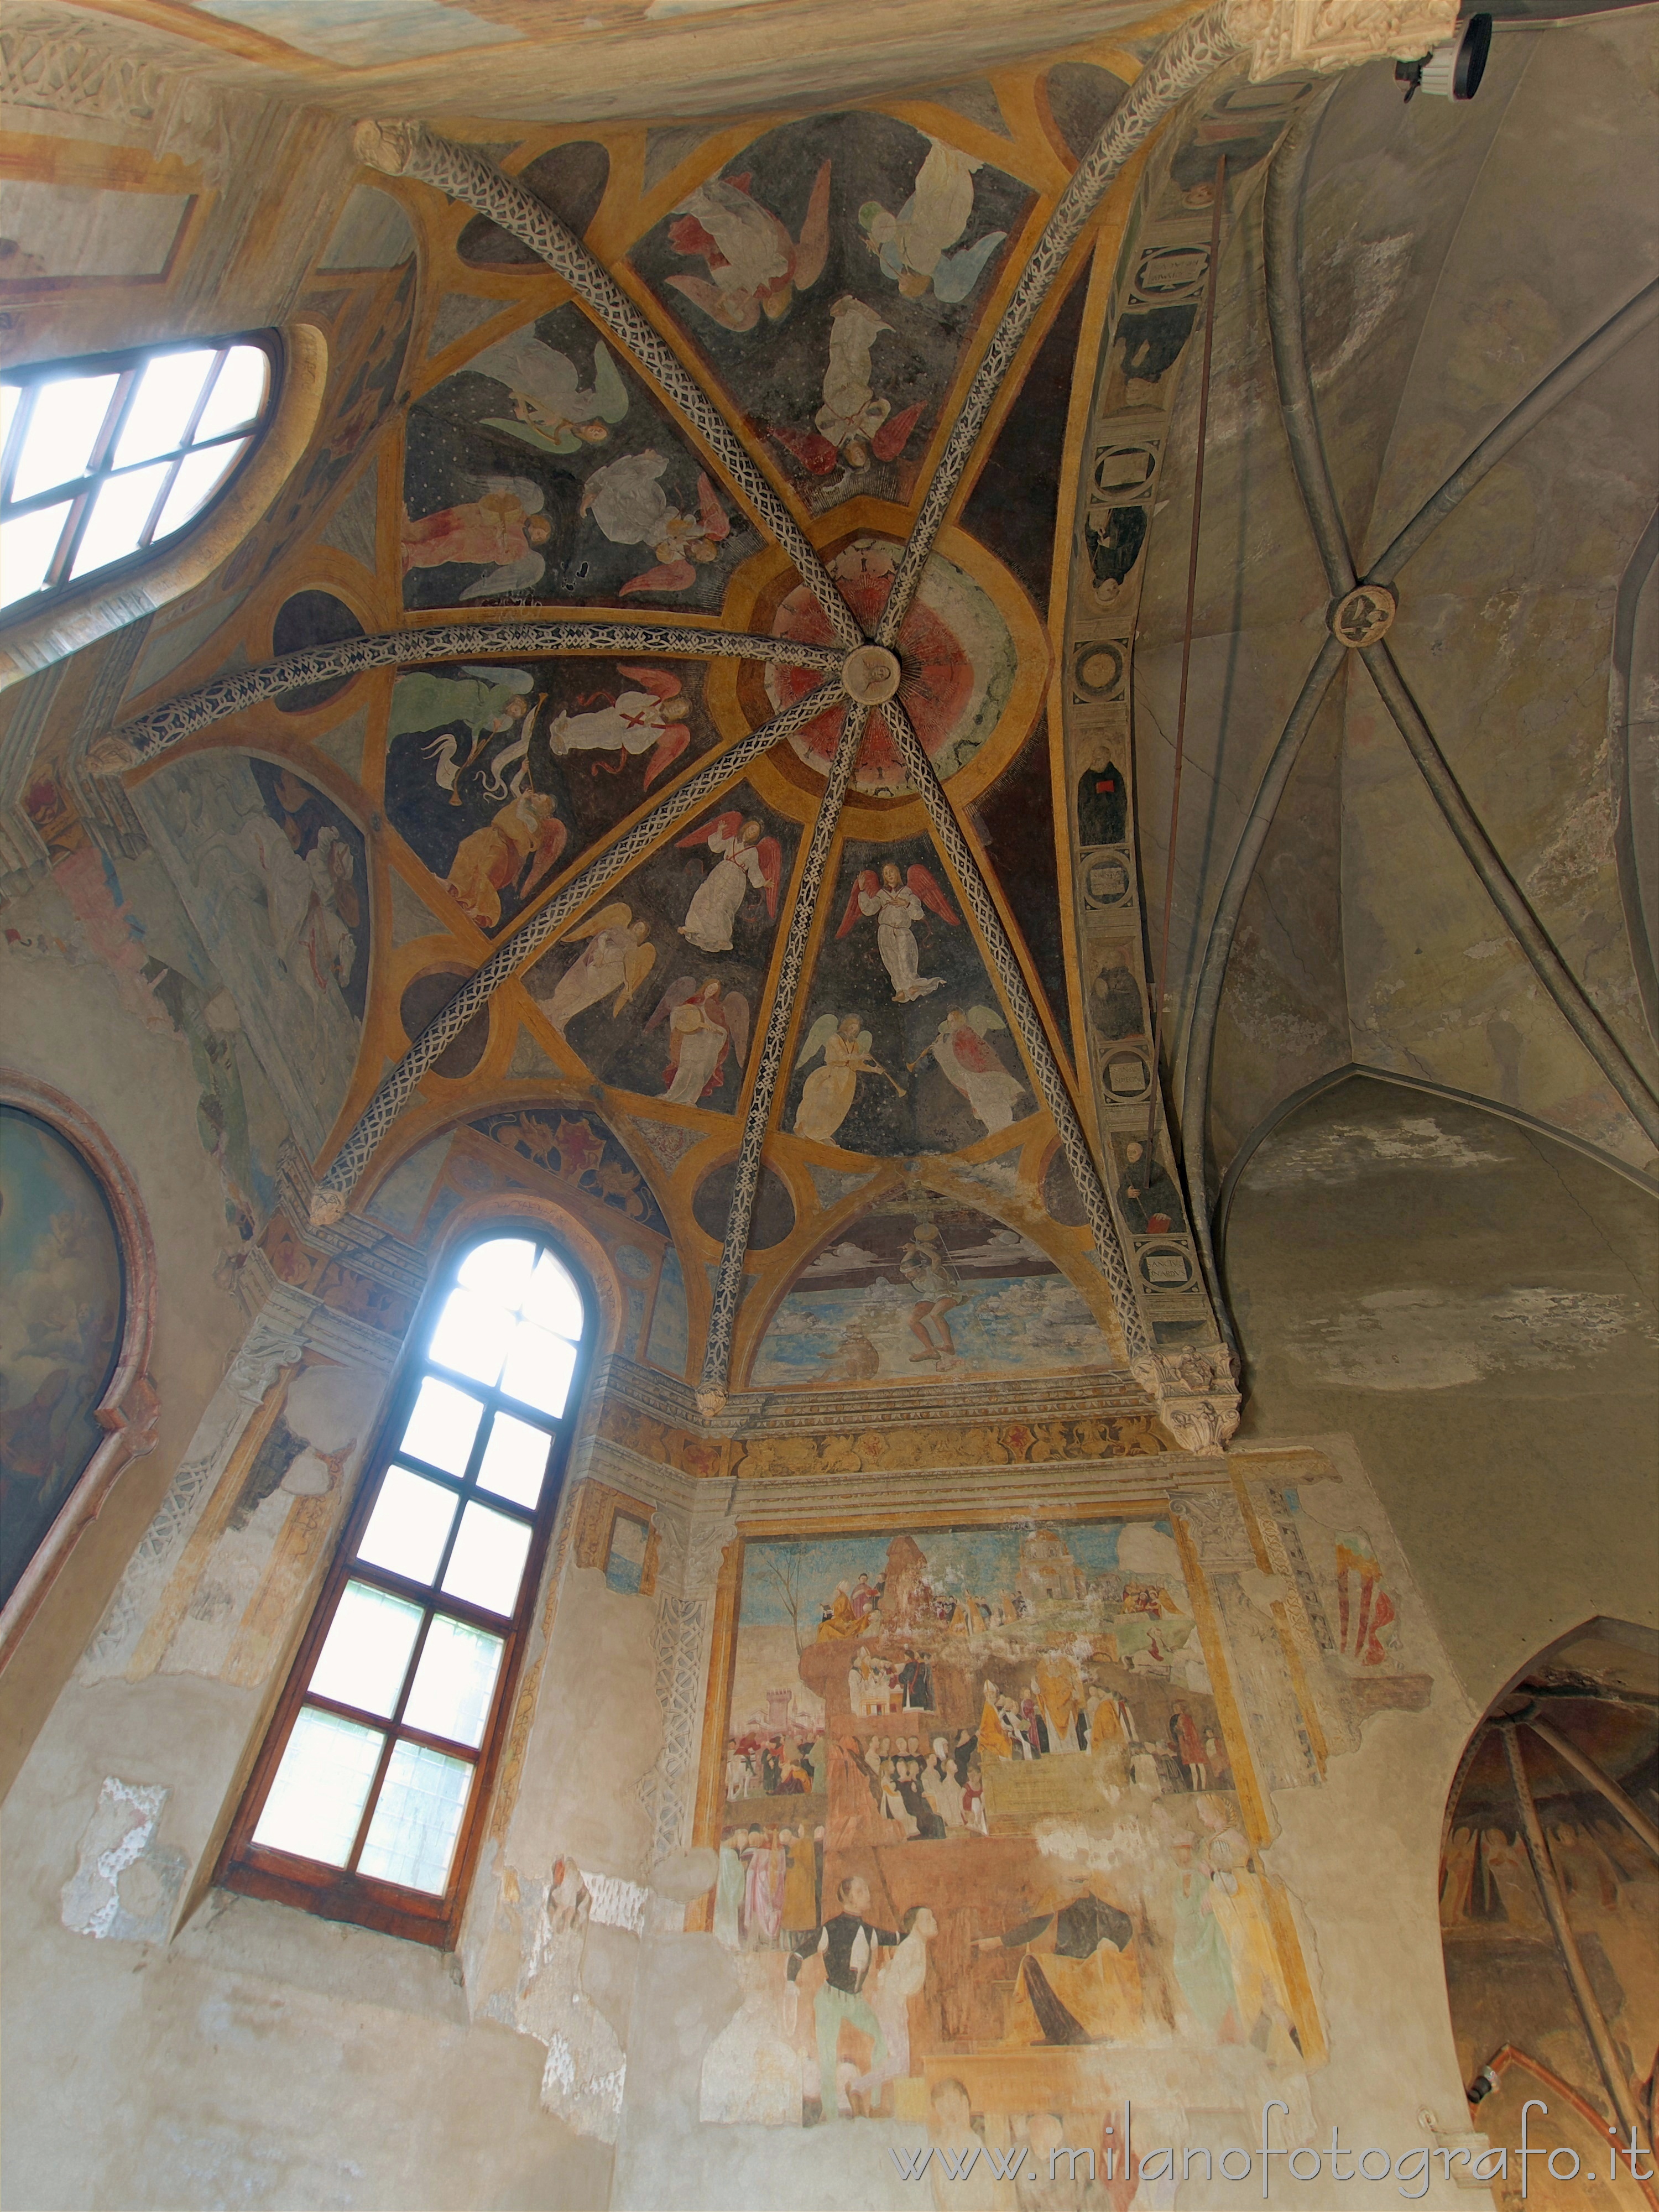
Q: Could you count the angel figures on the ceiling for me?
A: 15